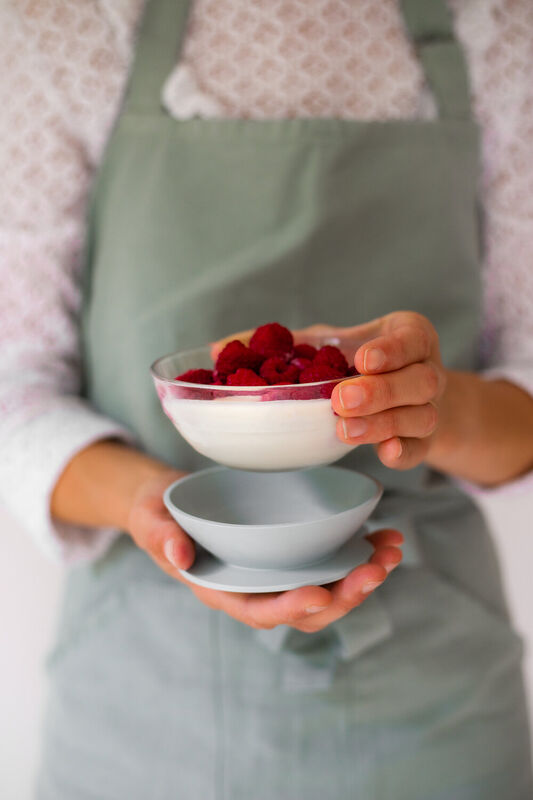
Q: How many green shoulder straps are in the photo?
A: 2